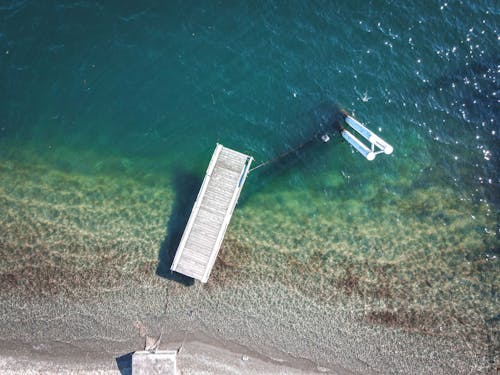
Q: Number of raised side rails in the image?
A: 2